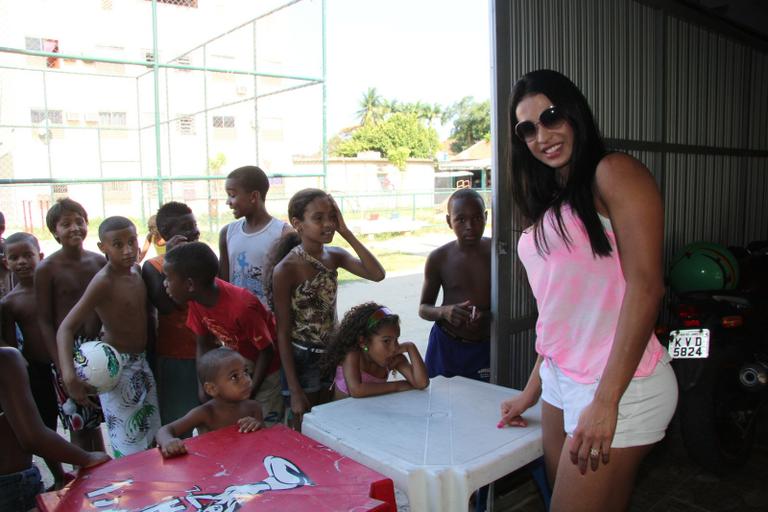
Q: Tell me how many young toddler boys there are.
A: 1